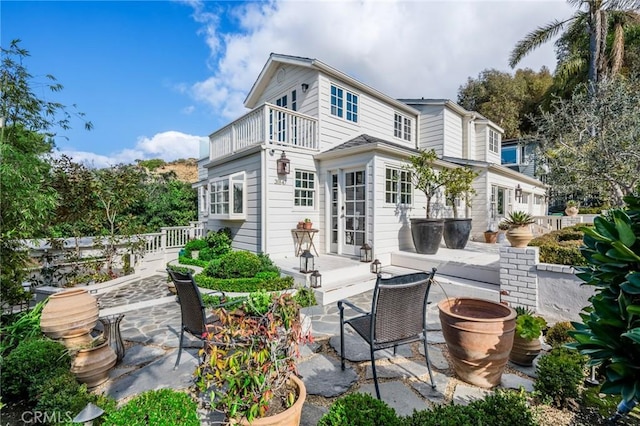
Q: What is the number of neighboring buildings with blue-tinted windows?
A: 1